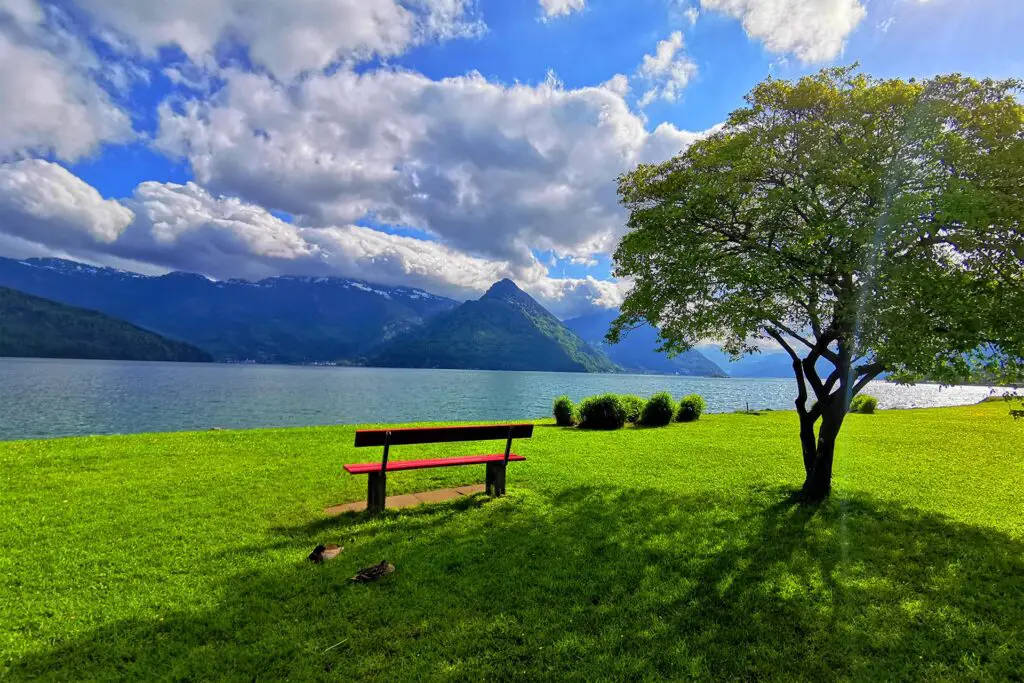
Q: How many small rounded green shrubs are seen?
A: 6